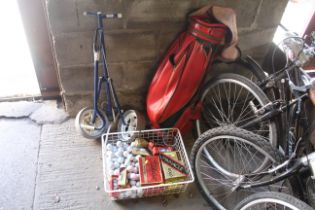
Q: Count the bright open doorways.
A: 2